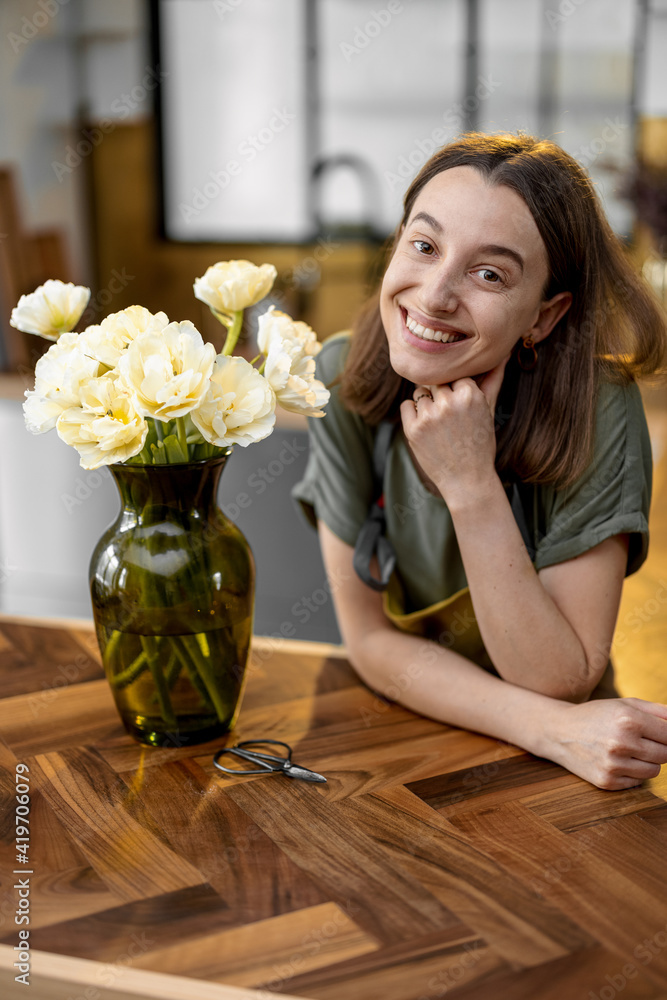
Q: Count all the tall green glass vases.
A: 1